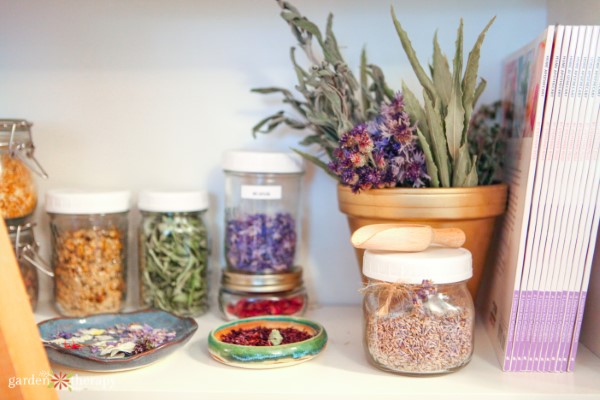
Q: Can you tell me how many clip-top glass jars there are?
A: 2